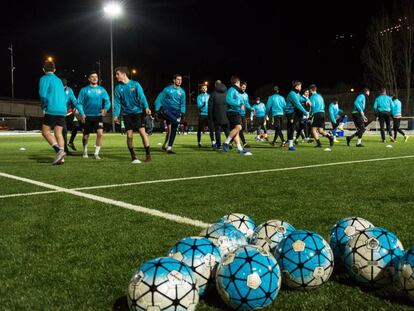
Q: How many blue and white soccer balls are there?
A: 10